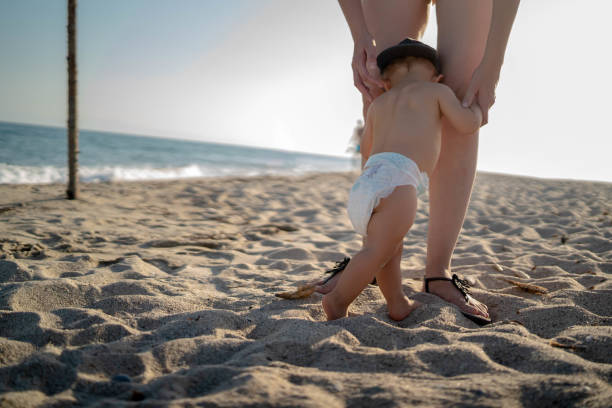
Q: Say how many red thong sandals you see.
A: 0